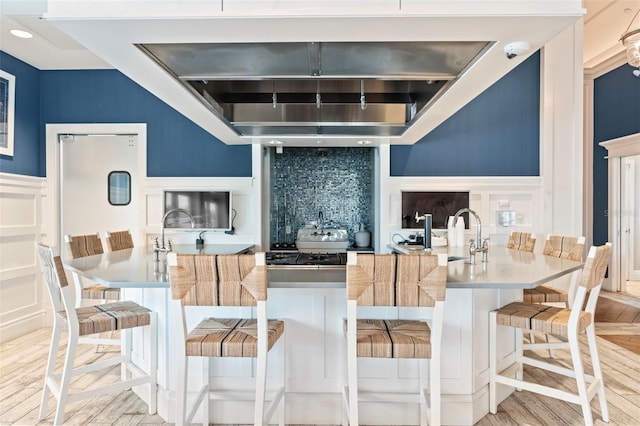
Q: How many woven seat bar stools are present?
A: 8